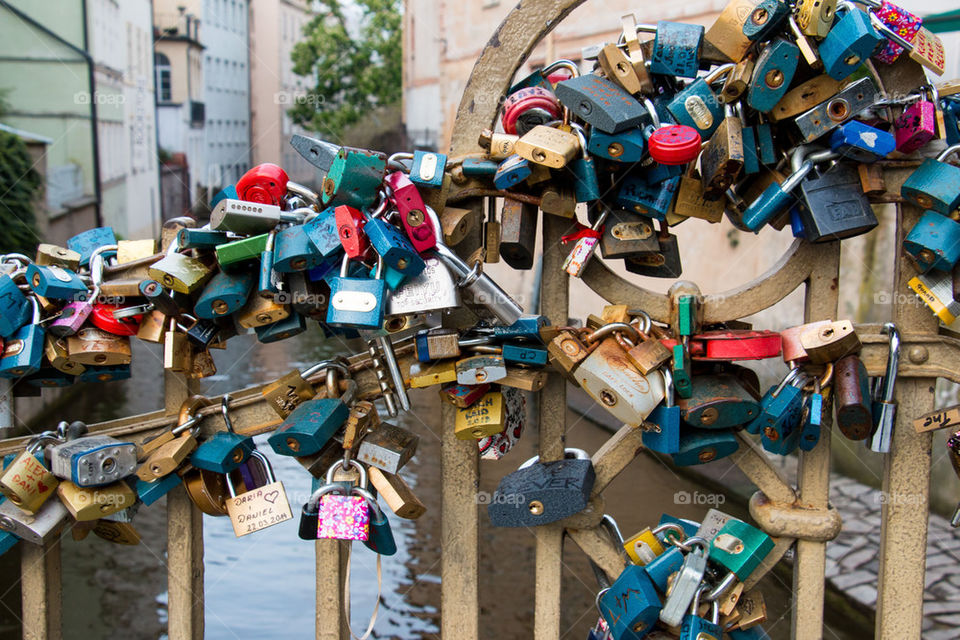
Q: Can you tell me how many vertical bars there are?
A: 7